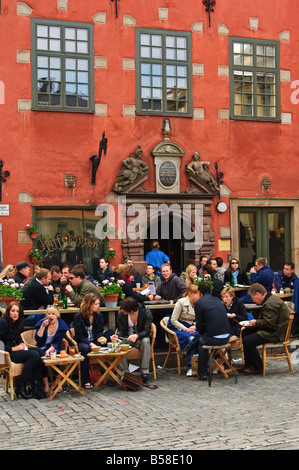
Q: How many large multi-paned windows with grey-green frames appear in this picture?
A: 3